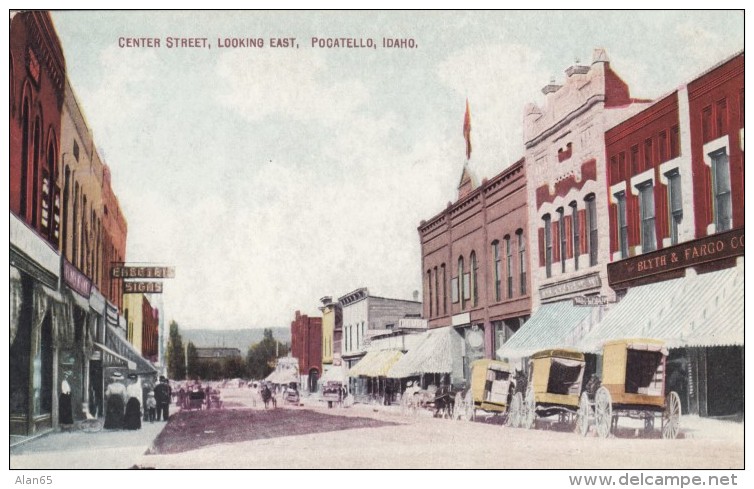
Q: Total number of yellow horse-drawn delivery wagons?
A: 3